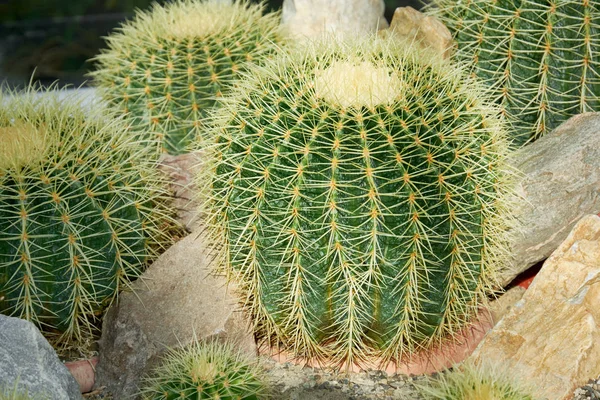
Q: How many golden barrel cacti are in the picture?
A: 6